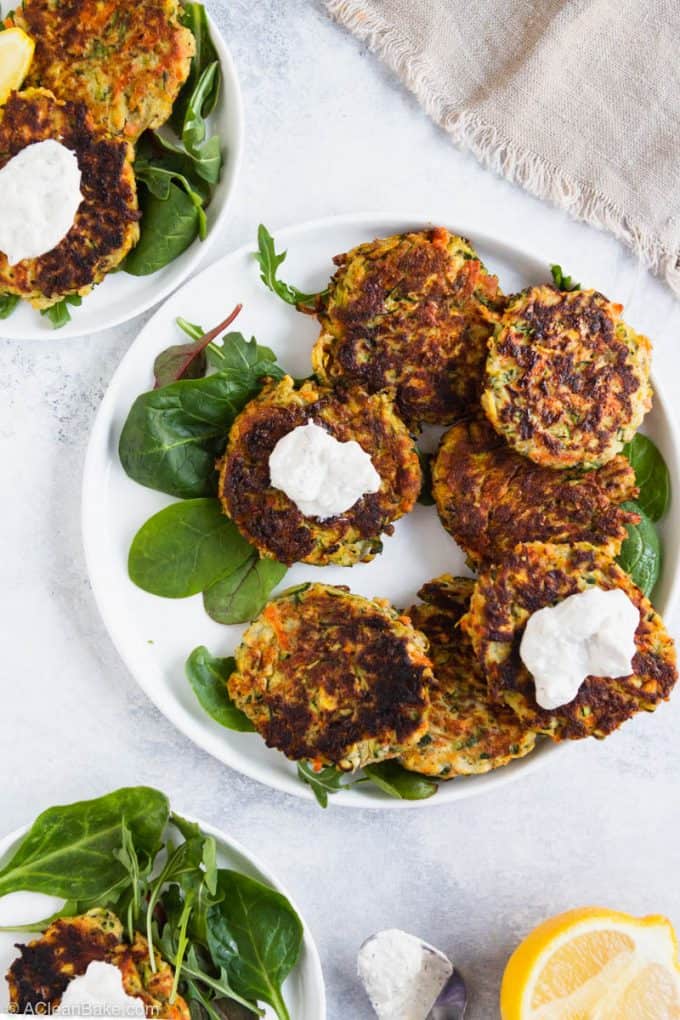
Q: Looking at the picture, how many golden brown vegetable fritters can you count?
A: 10